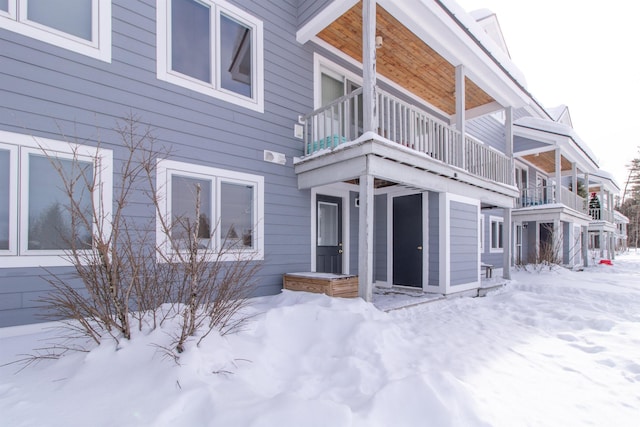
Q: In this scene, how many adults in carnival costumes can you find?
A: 0